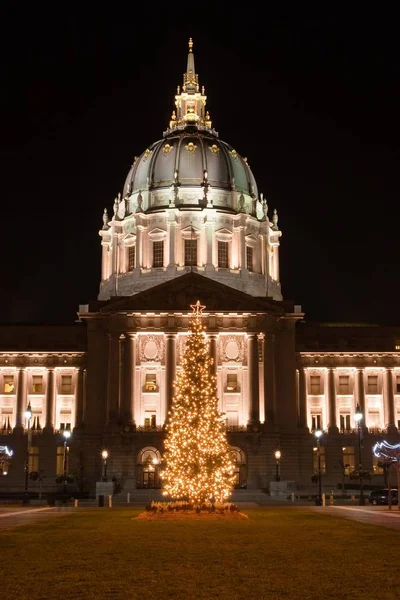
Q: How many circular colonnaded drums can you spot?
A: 1